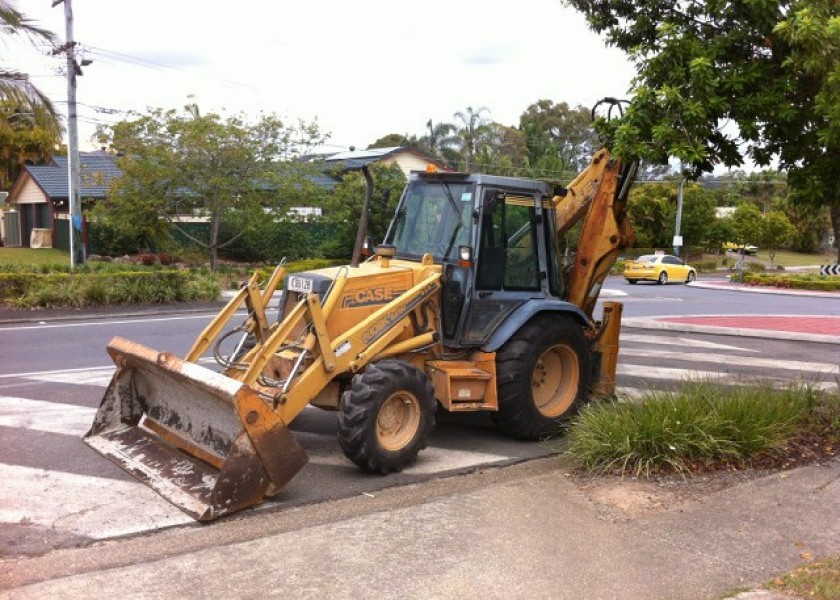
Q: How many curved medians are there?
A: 2